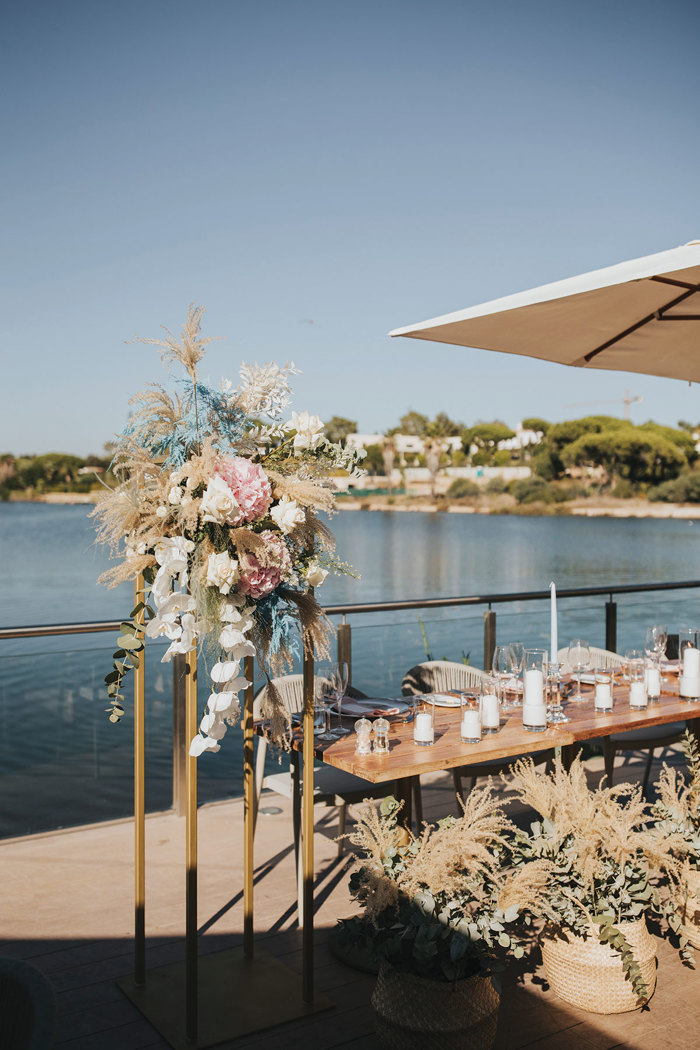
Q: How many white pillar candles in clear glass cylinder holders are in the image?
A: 8